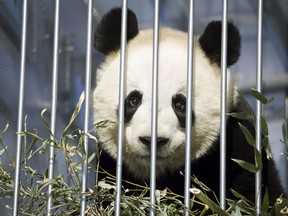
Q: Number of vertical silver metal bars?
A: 8